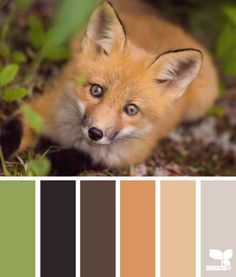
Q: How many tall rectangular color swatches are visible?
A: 6